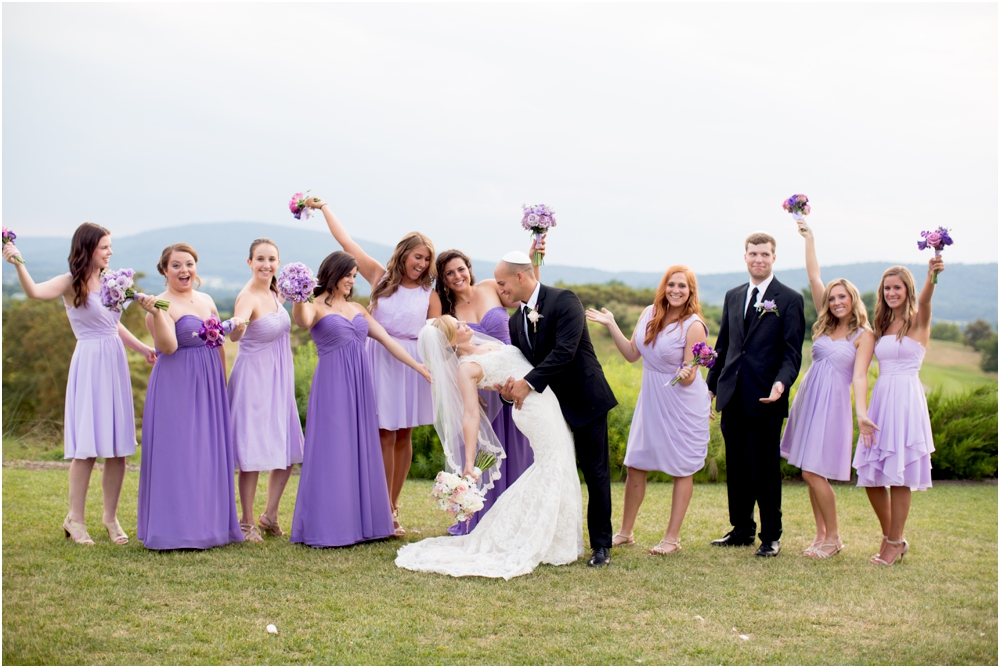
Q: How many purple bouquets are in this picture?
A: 9